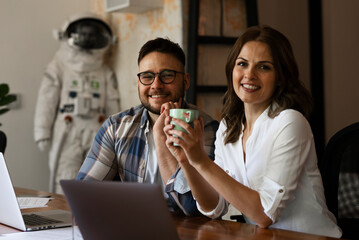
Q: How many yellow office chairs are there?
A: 0